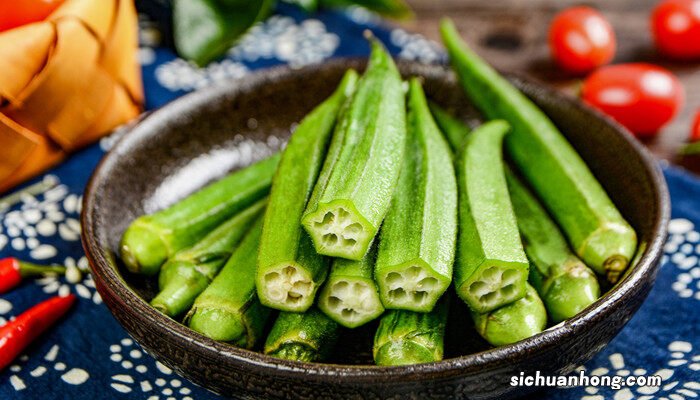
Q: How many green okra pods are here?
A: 13